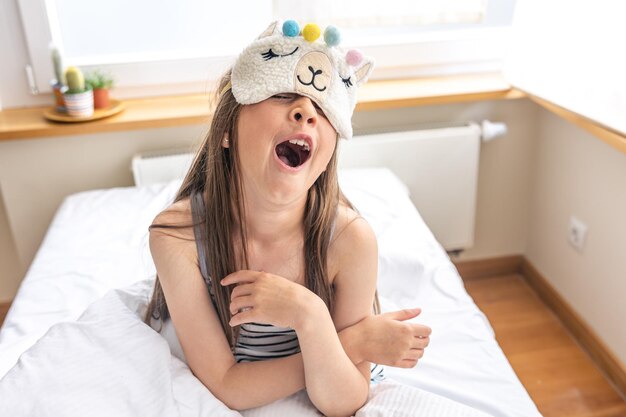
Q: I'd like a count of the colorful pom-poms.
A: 4